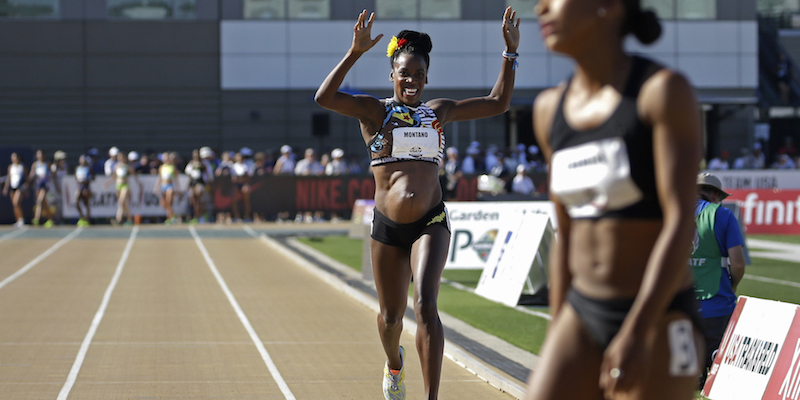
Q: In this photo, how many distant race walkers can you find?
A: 7